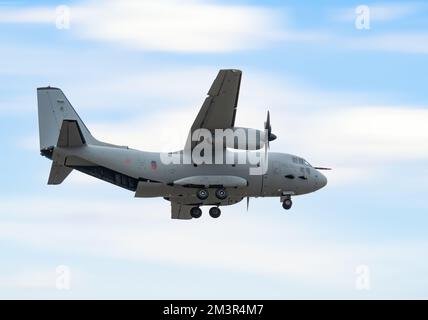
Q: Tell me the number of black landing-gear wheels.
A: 5